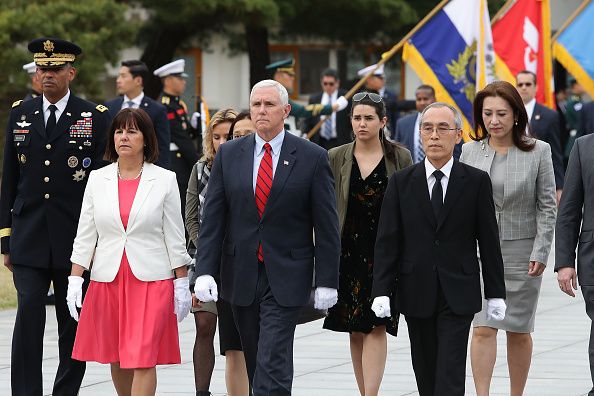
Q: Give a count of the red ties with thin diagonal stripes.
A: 1